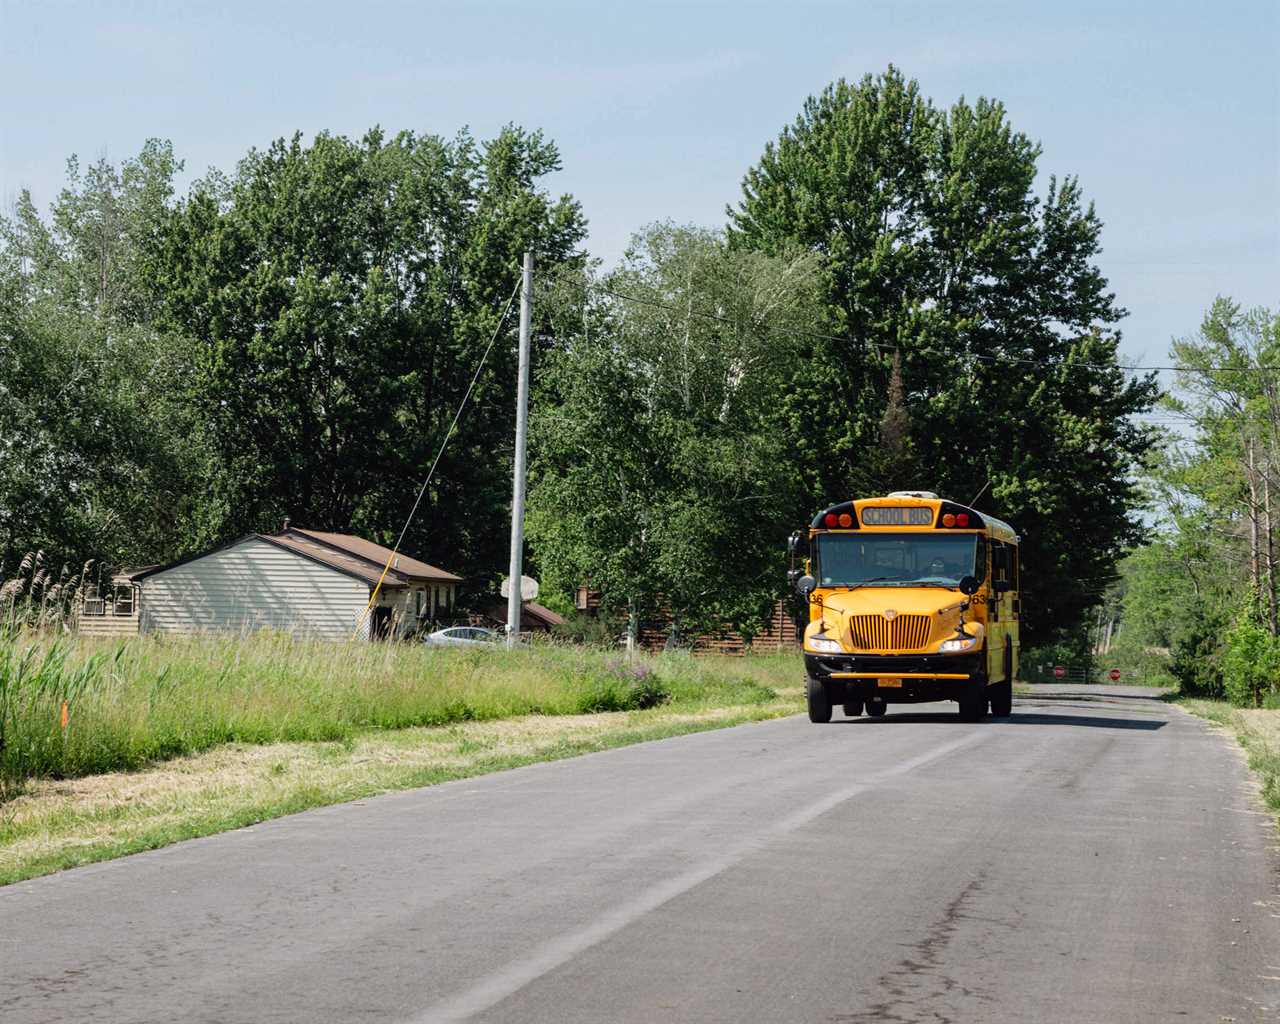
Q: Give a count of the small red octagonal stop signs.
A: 2